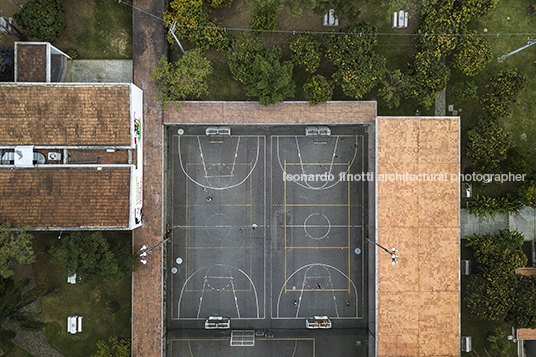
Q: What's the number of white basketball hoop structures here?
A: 4